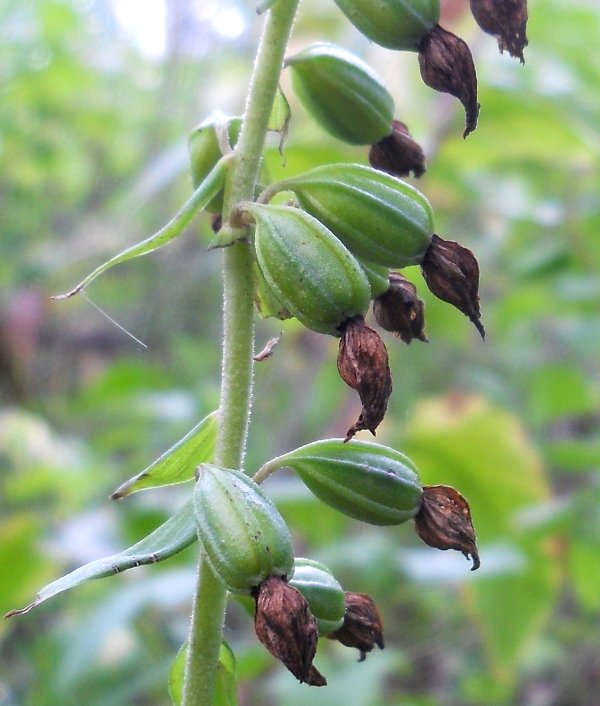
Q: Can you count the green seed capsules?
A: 9